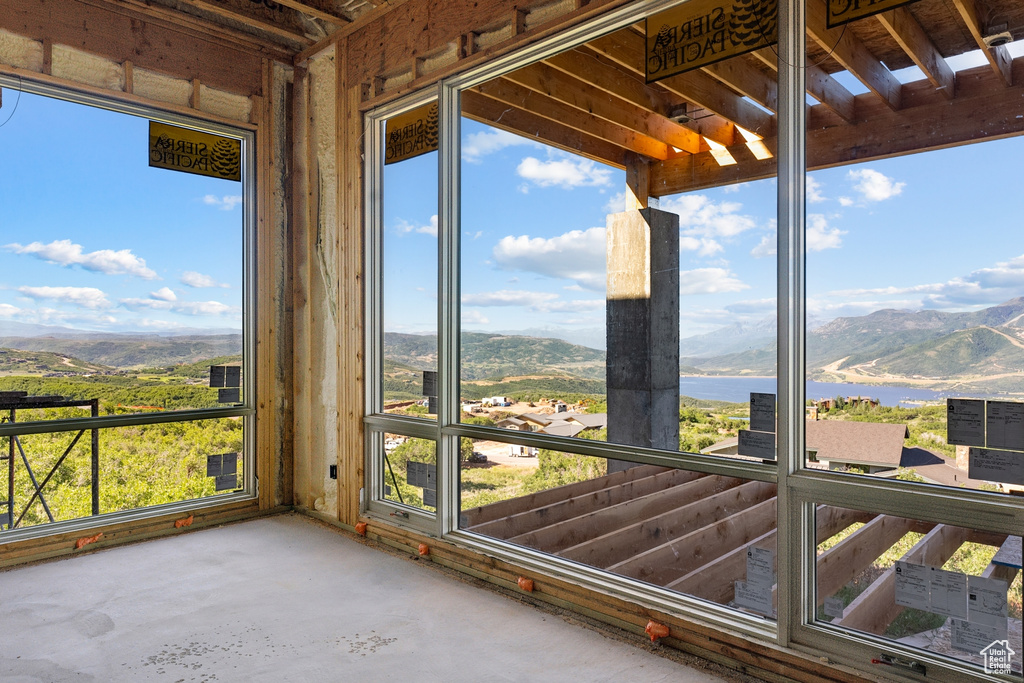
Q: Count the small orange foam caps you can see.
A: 6